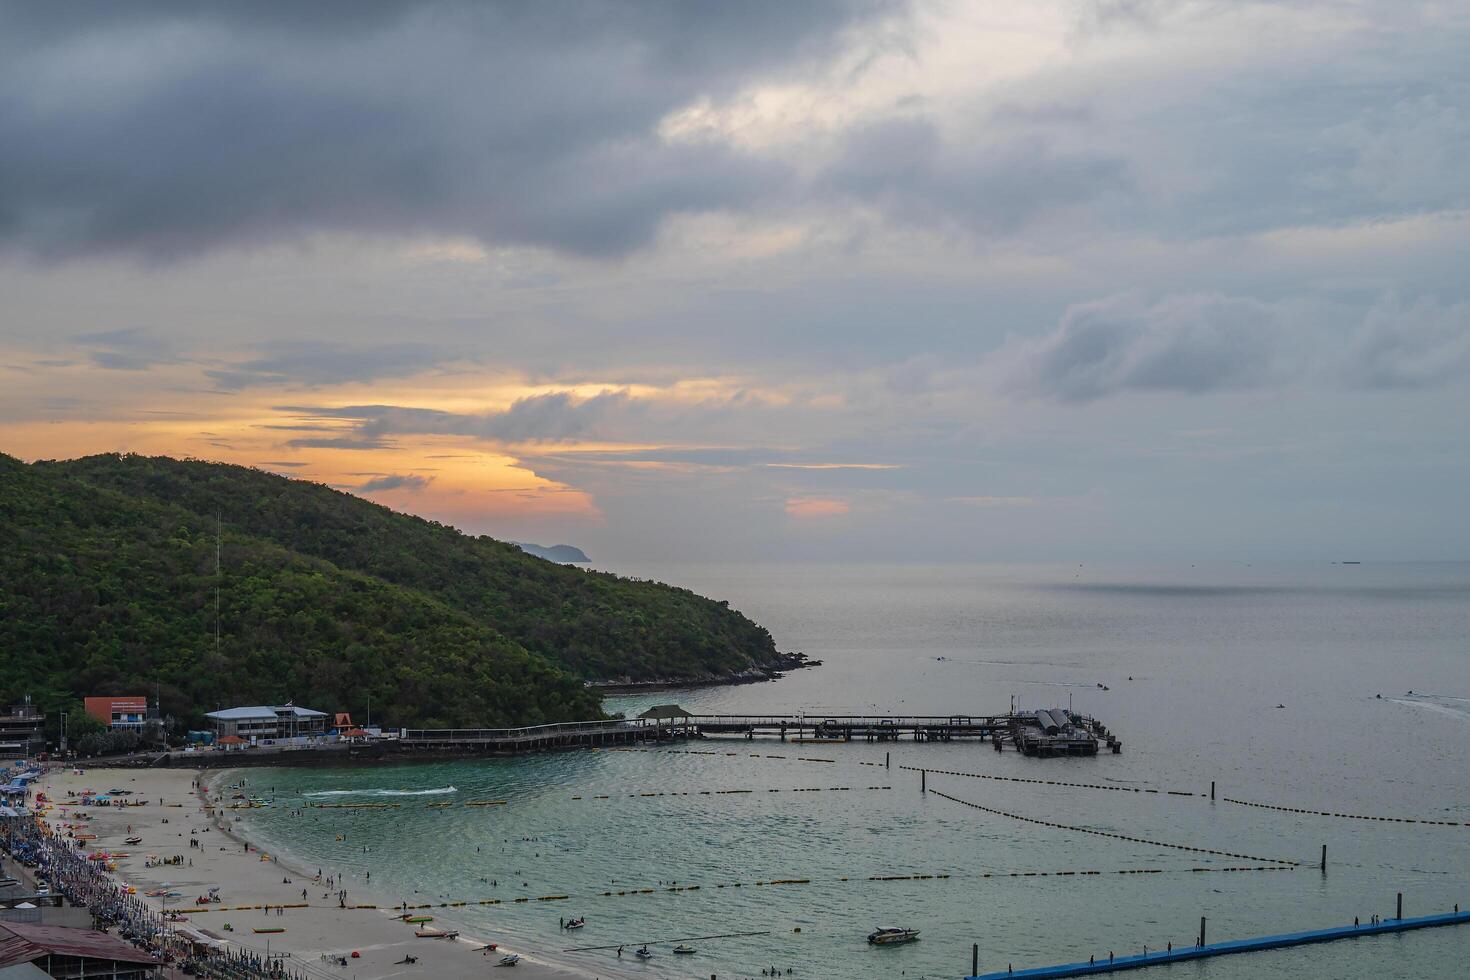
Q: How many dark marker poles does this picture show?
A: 7